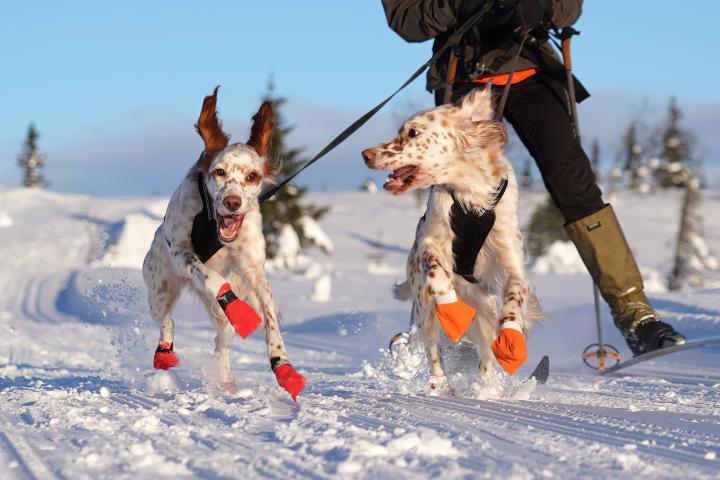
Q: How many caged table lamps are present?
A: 0